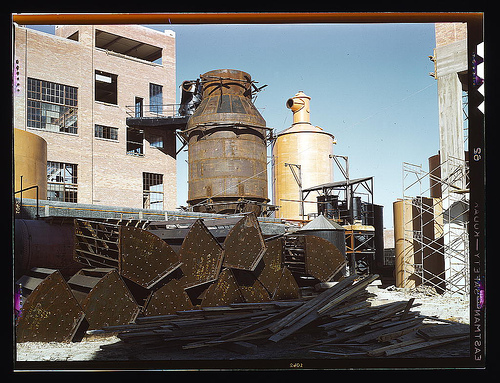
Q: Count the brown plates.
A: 11